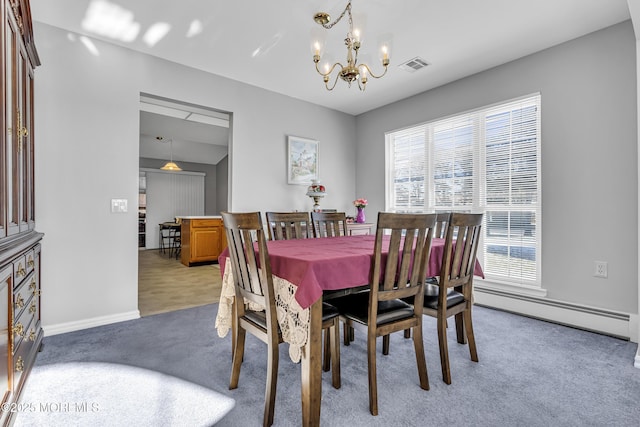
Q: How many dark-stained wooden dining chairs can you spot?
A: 6